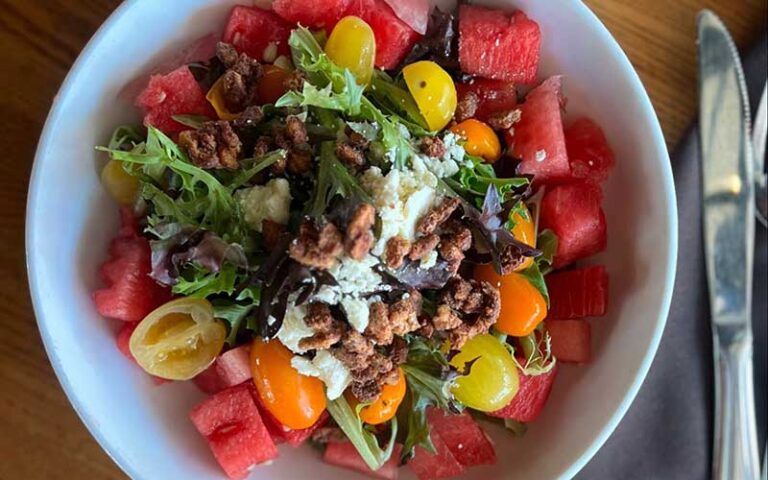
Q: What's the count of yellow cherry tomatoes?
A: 5